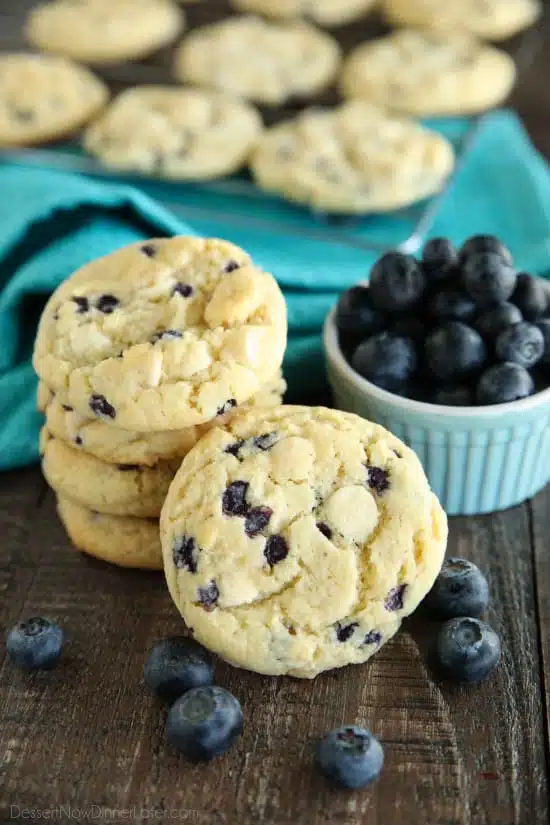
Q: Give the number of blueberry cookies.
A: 13